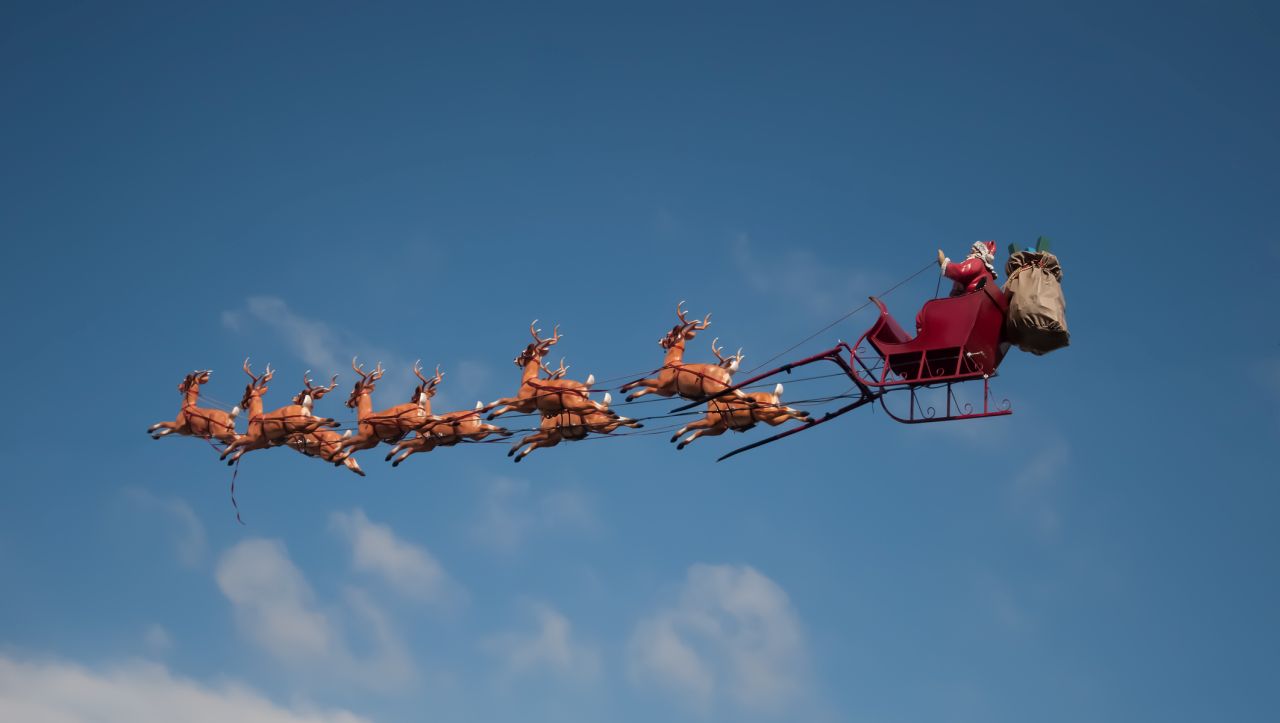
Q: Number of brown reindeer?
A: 9